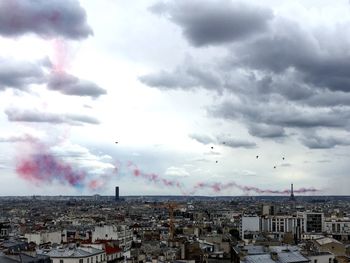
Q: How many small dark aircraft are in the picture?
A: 7